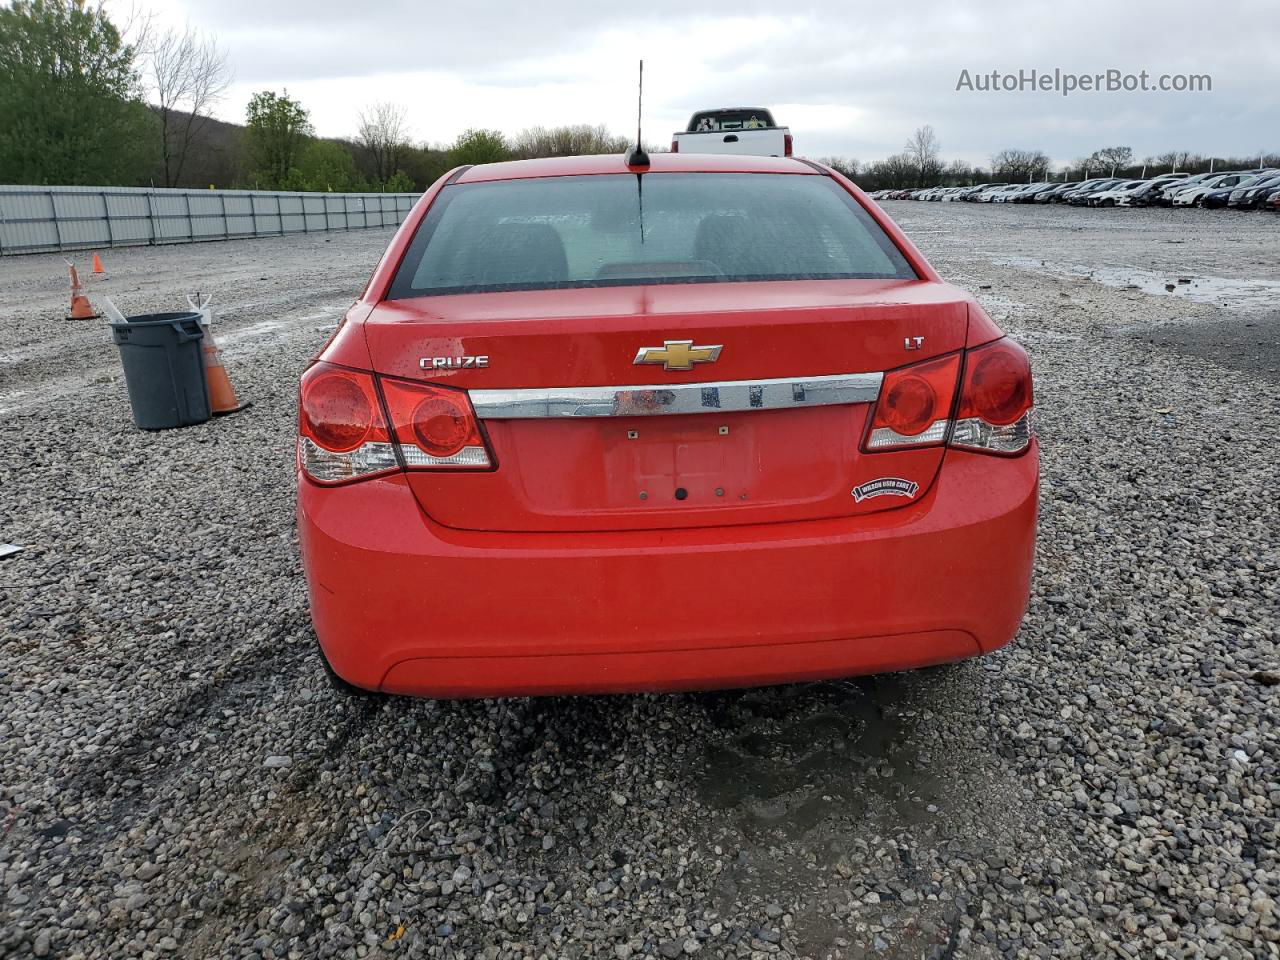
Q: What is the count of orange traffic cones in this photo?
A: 3